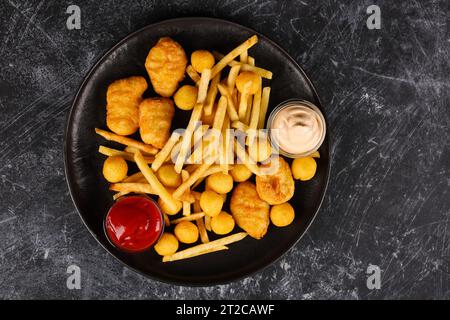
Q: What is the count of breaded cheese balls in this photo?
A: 15